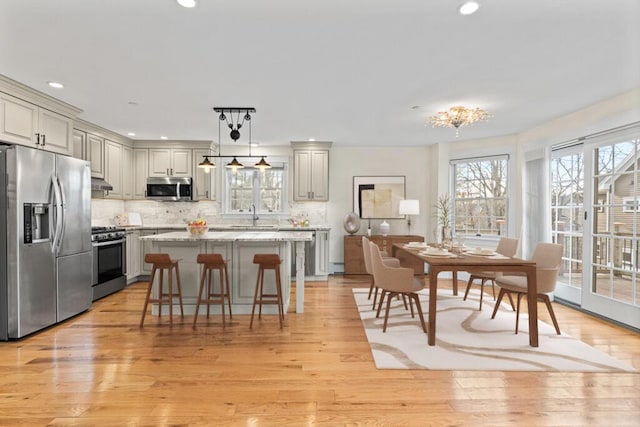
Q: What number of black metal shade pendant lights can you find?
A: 3